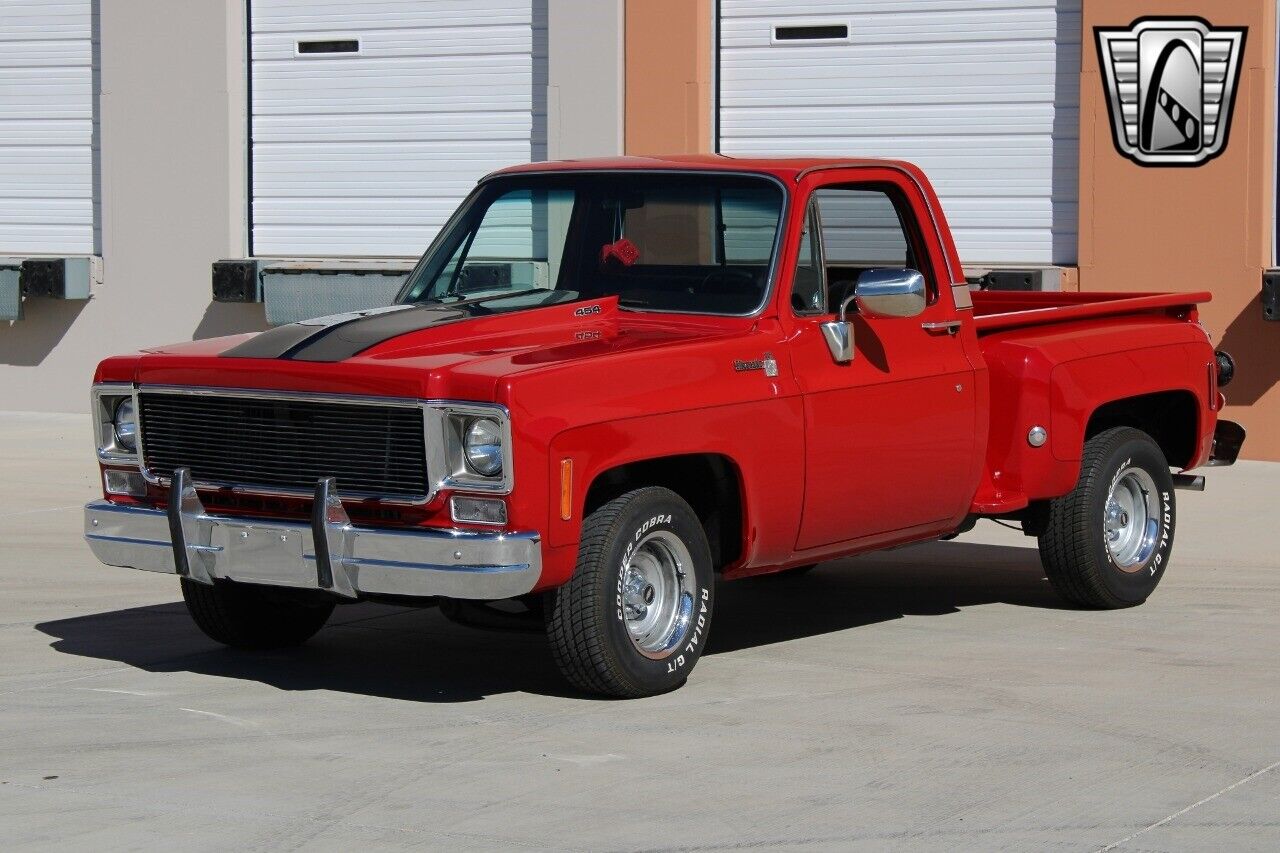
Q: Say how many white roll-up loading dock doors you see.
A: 3